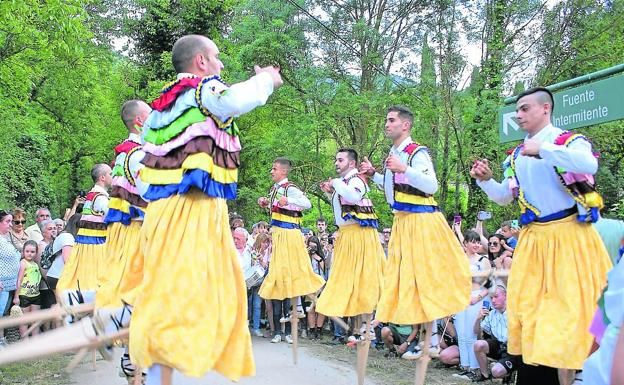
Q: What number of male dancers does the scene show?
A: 7